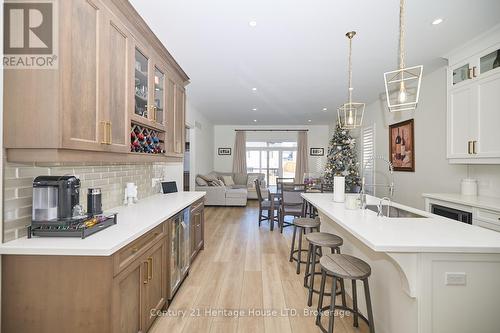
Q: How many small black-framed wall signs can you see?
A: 2